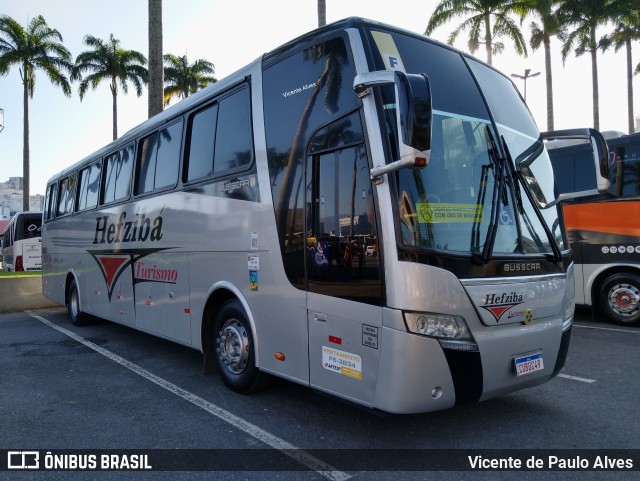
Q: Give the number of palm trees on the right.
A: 4